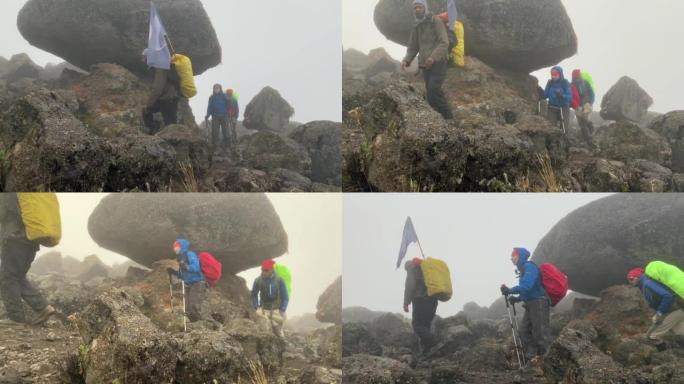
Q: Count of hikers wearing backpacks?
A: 3